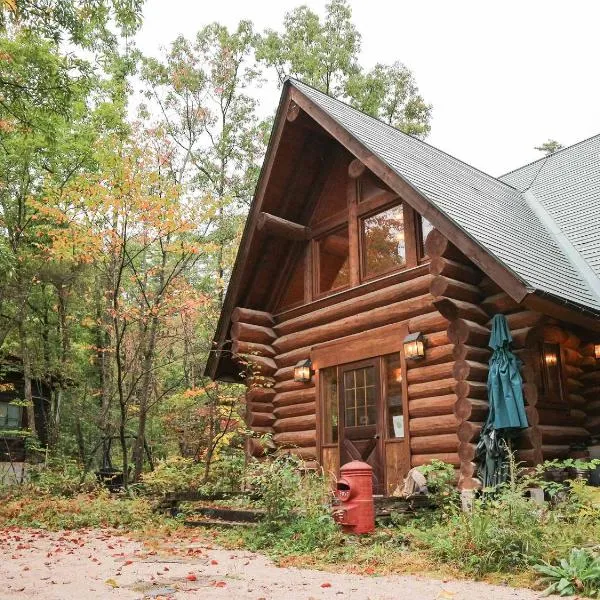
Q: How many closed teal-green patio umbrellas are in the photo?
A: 1